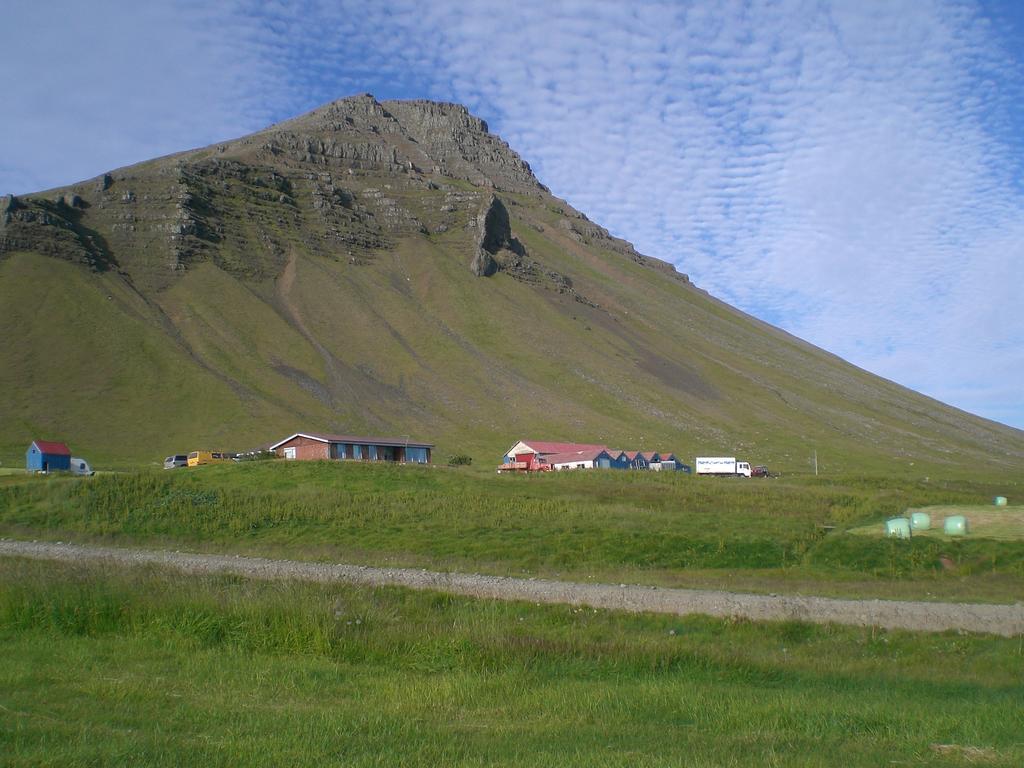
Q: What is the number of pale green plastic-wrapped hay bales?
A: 4